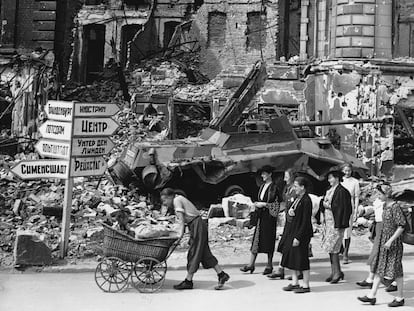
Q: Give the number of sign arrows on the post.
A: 8